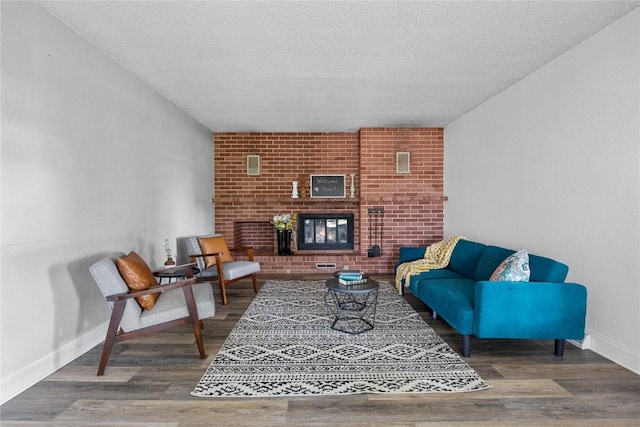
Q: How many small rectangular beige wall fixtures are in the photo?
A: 2